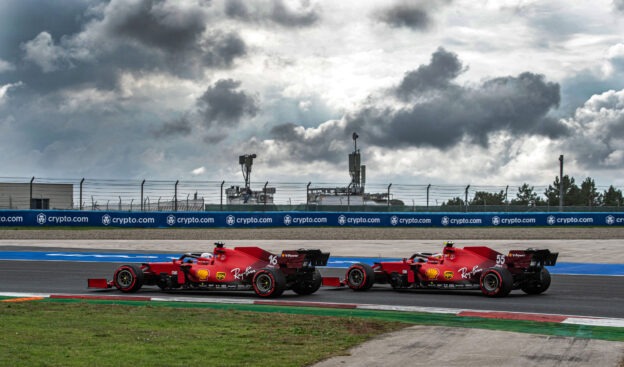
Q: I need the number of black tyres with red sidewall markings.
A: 4